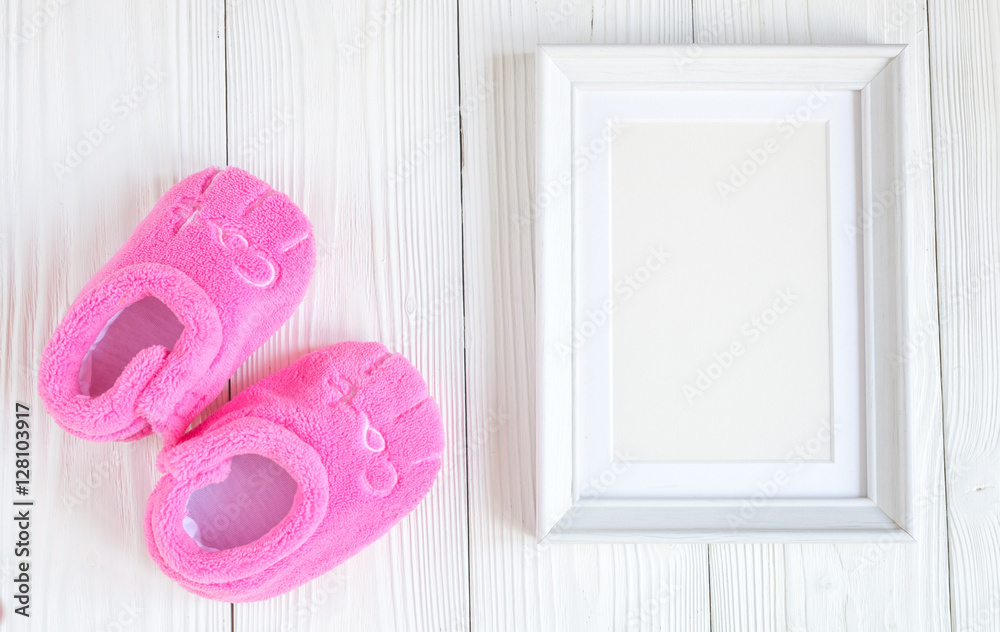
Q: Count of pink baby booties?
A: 2